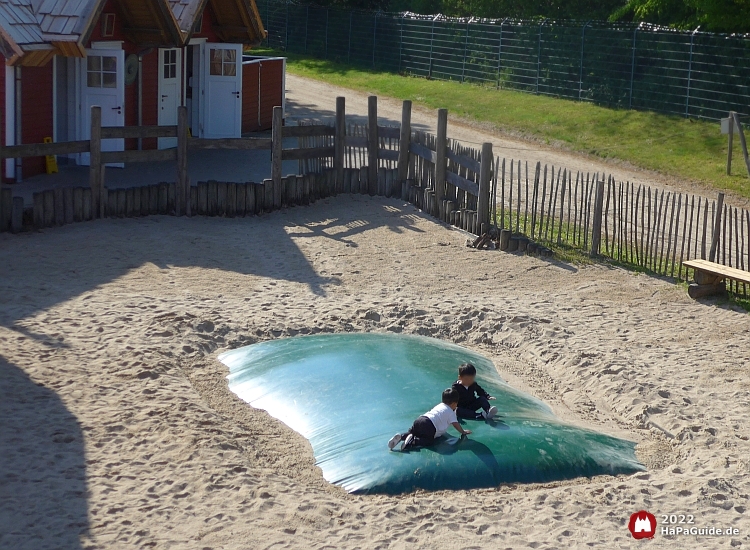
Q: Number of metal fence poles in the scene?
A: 14